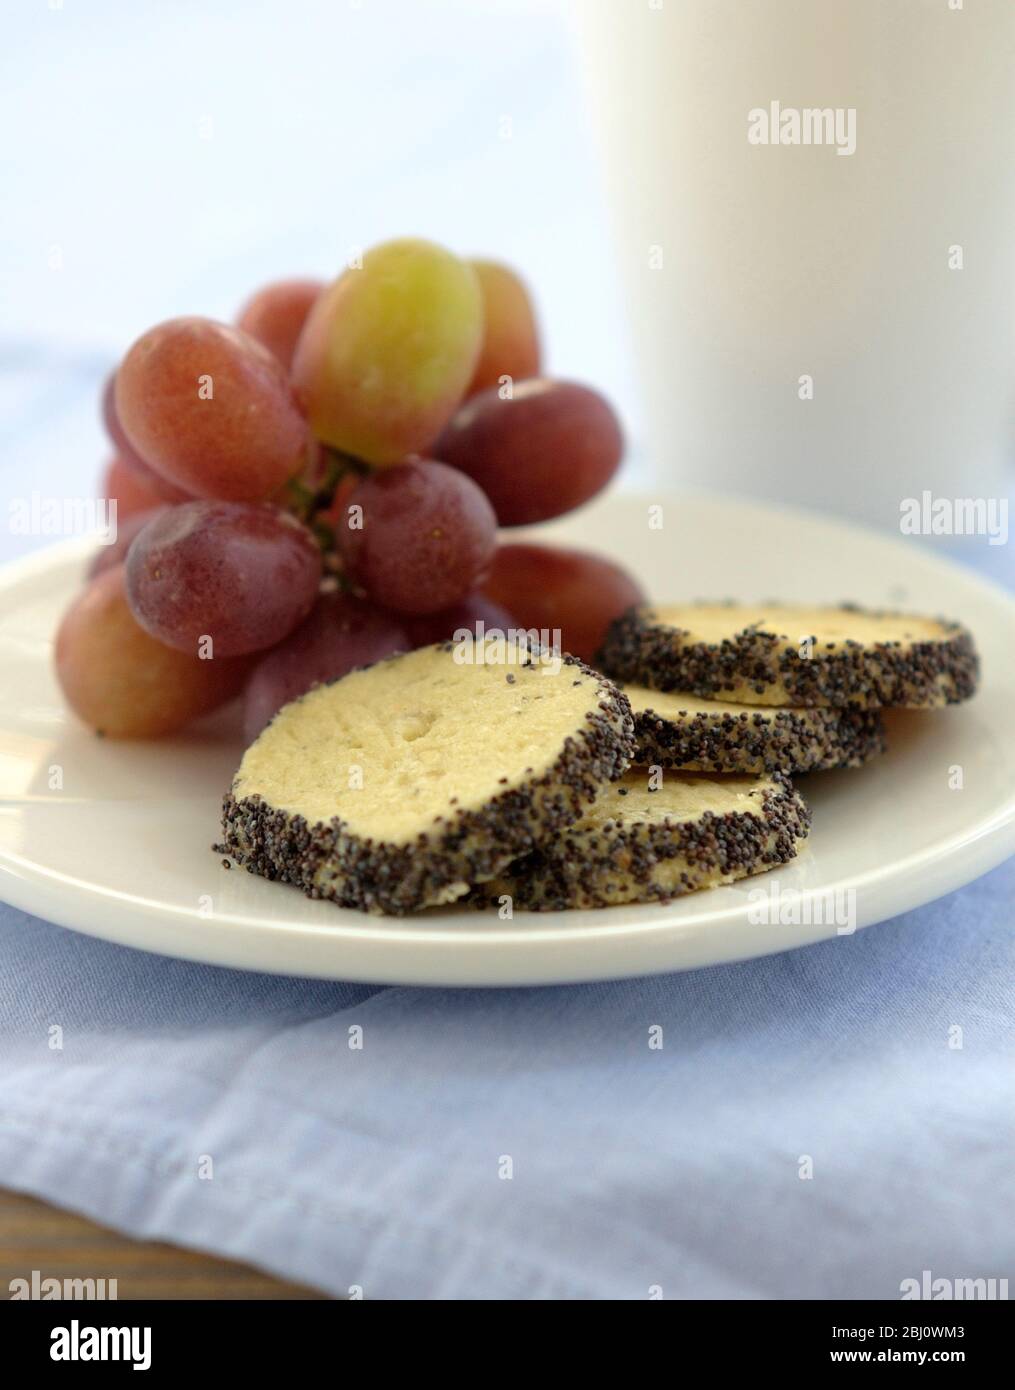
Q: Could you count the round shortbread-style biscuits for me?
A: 4